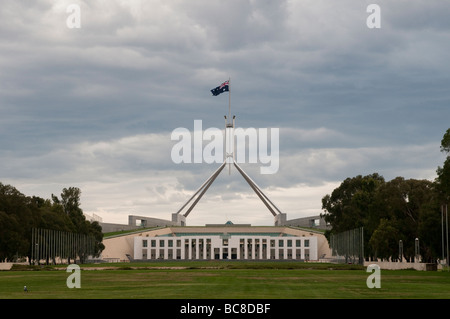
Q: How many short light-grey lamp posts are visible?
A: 2